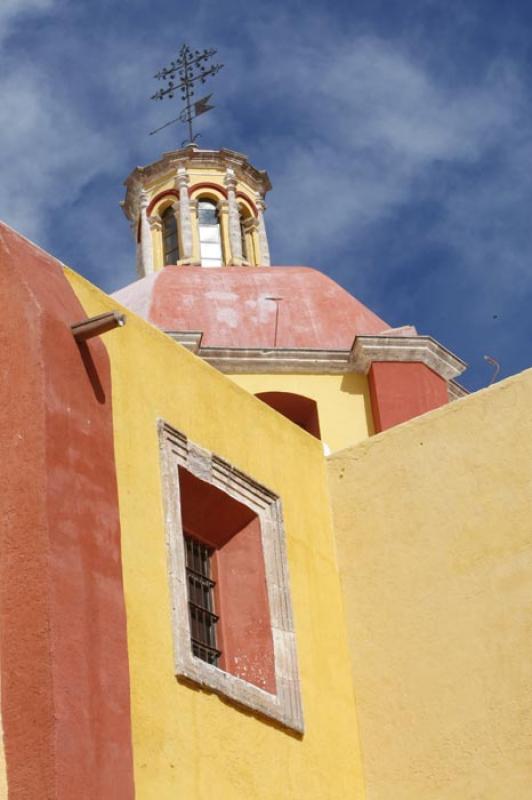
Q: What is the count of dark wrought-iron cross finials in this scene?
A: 1